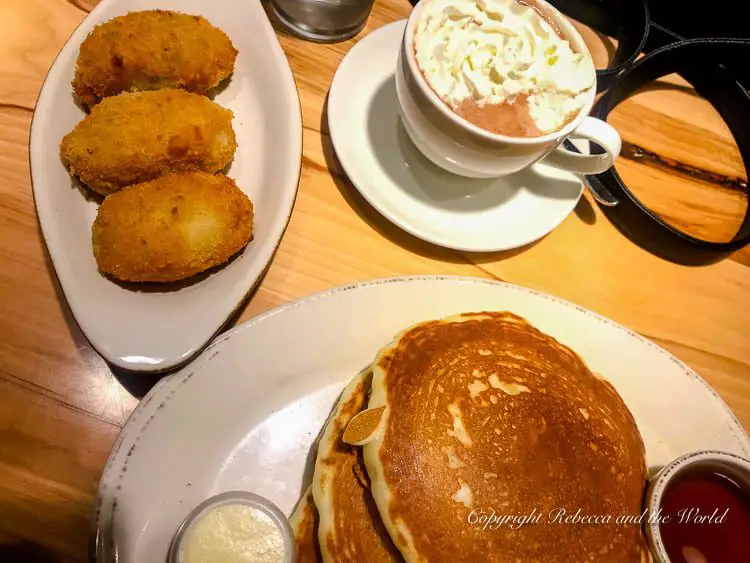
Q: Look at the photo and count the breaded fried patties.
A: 3